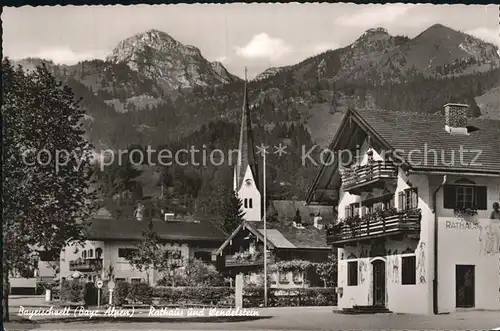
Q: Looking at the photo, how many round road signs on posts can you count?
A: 2